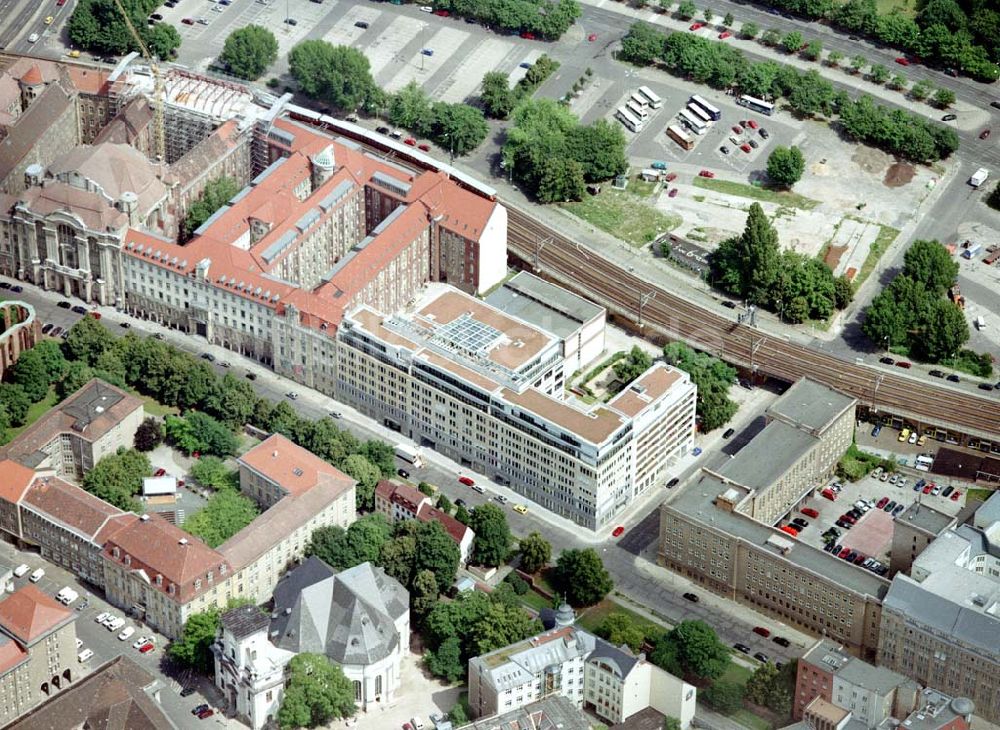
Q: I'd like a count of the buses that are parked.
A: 9